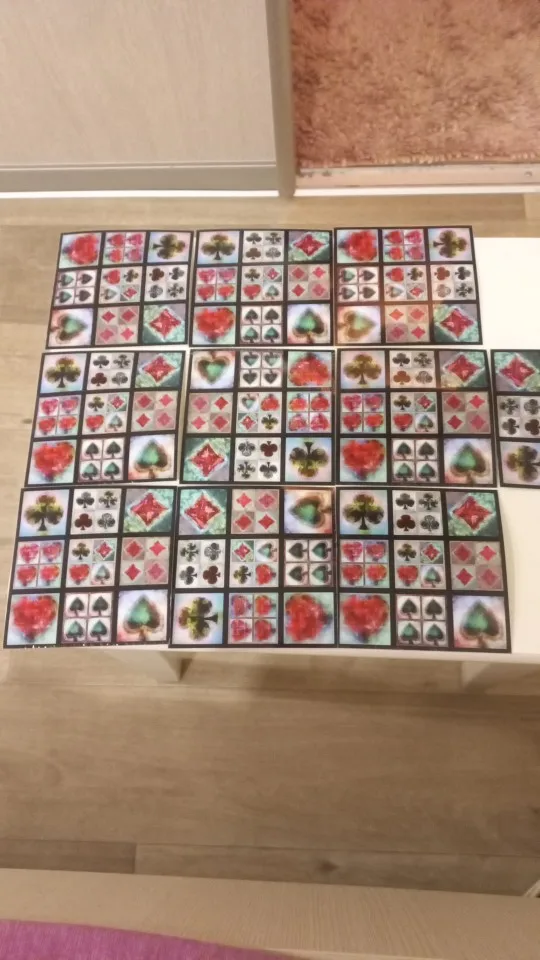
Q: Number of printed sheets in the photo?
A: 10